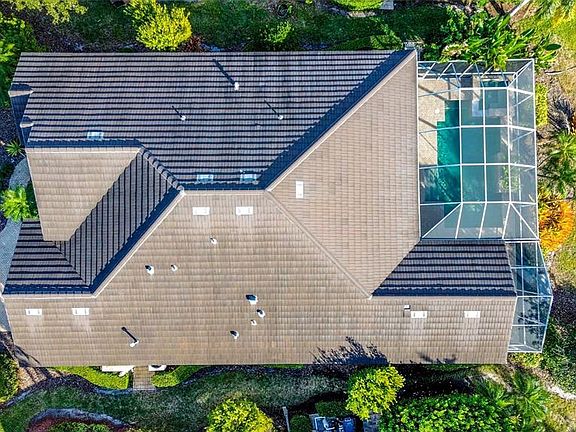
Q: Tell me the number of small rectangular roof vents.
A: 10